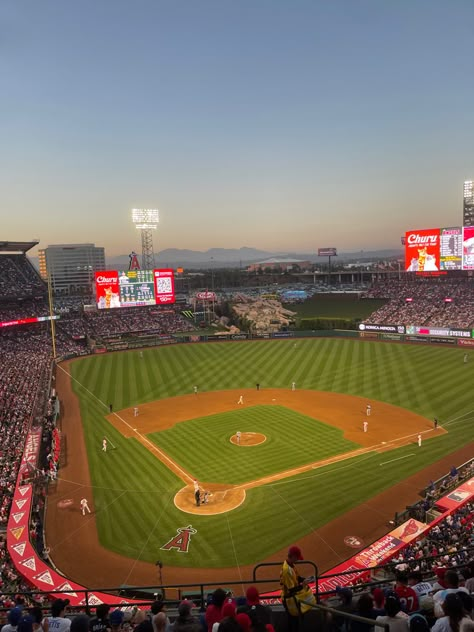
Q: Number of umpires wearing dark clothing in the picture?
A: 4